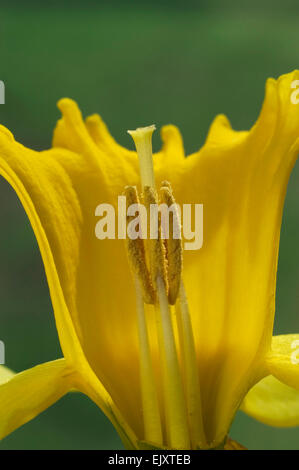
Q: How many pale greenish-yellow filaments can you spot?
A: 3